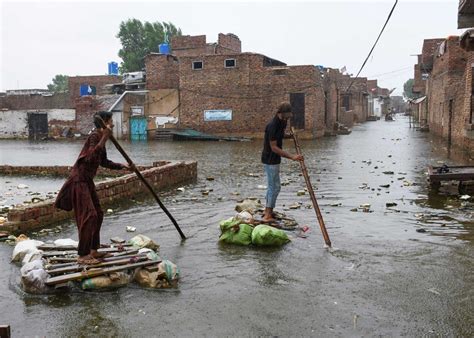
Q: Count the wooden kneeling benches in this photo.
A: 0